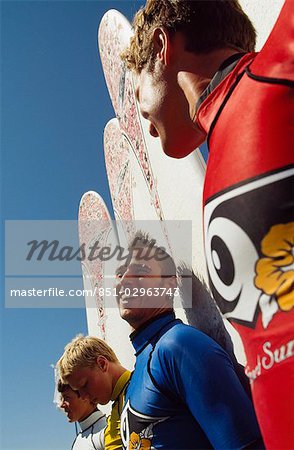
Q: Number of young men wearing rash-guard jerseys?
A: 4